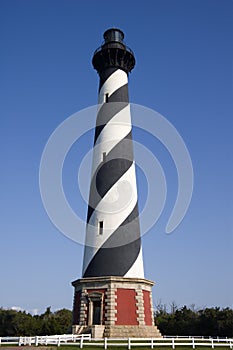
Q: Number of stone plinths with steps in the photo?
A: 1